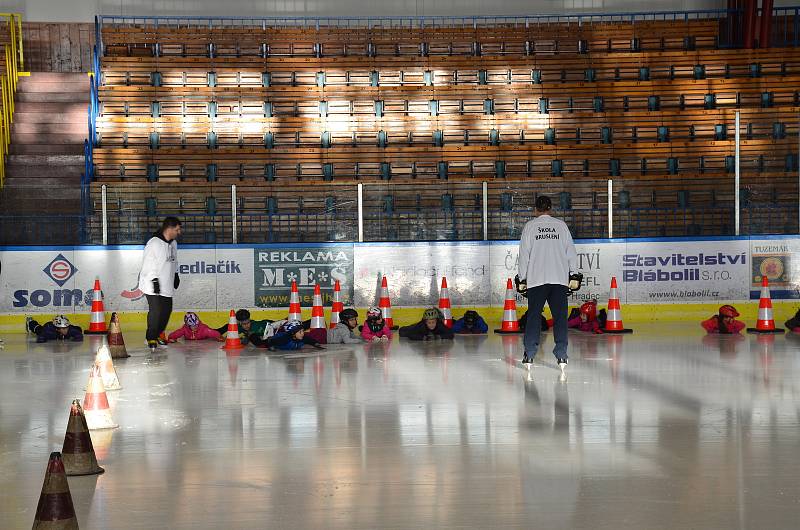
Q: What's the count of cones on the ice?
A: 15